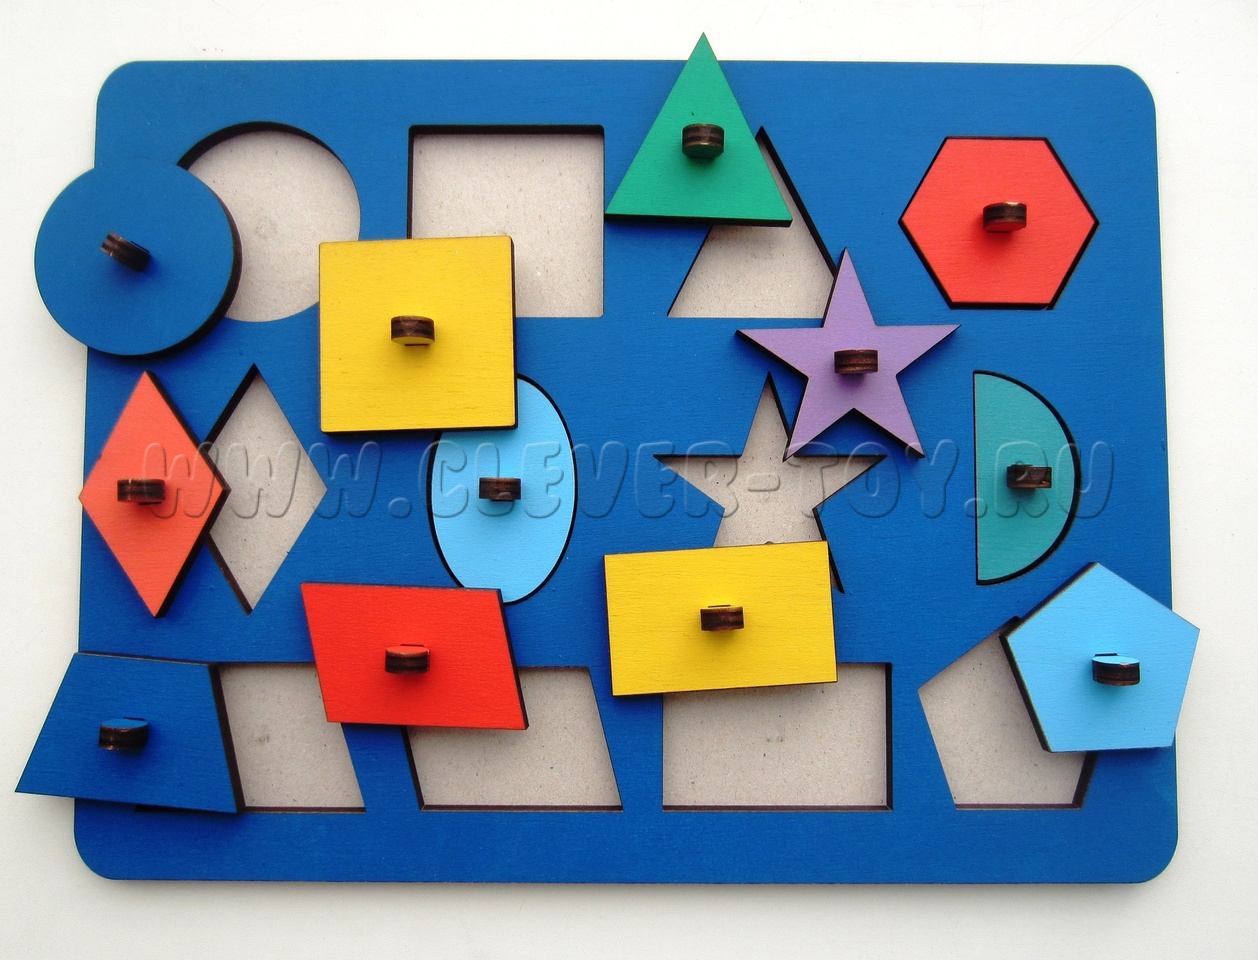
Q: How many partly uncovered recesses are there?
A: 9